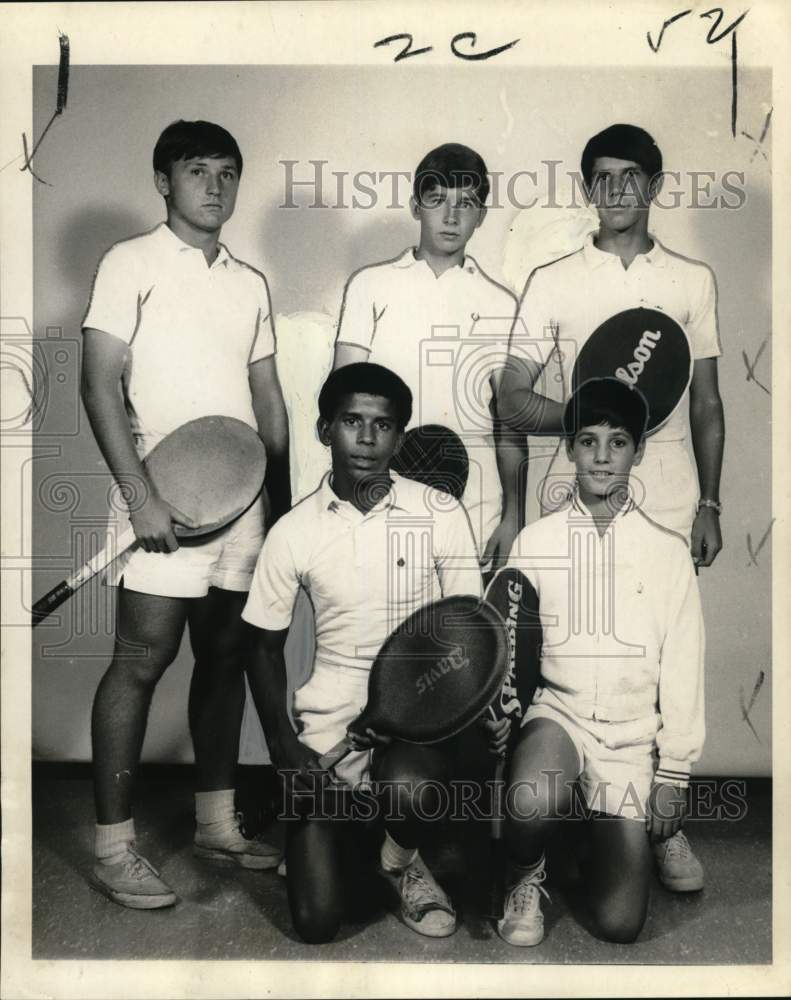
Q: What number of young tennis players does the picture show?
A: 5